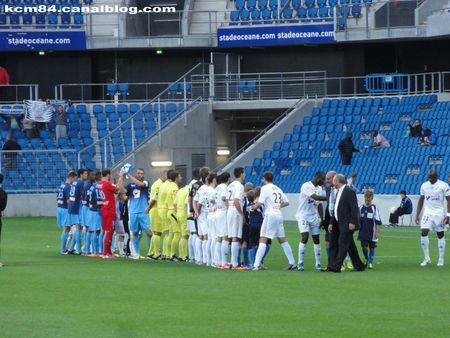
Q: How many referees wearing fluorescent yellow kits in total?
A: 4